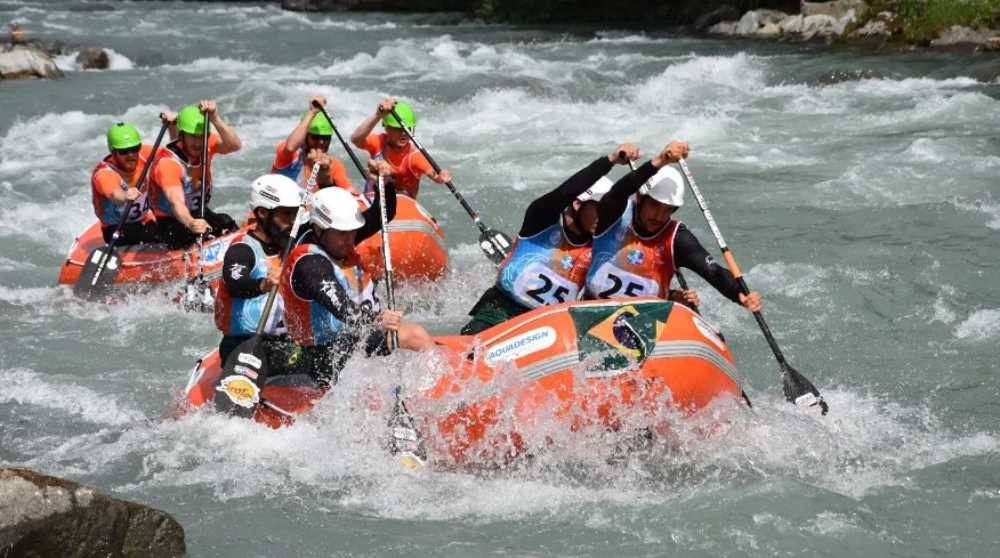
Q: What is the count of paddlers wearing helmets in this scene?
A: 8